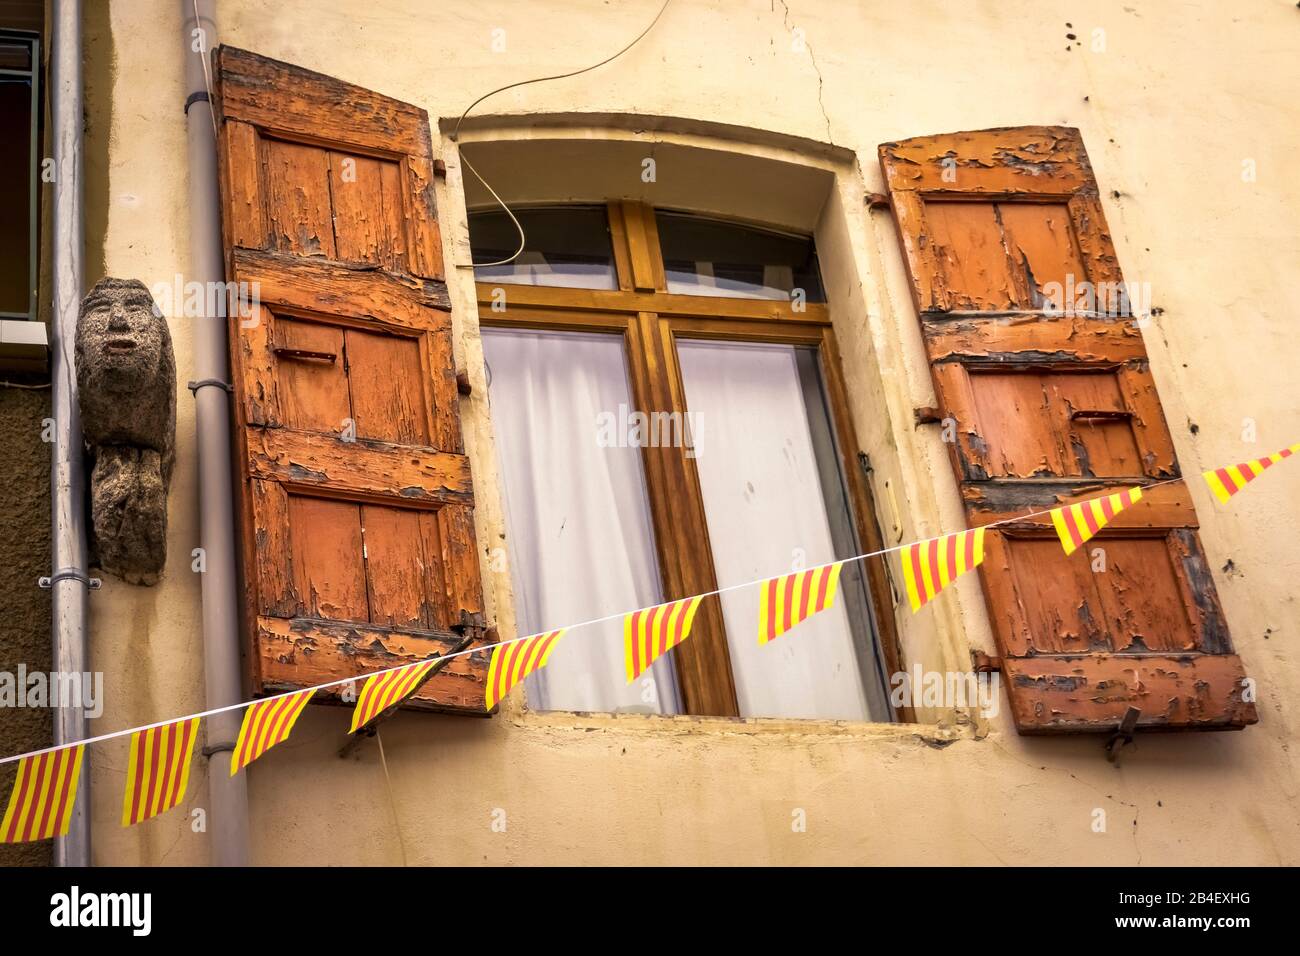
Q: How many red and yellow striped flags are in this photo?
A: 10